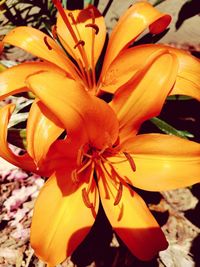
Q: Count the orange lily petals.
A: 12